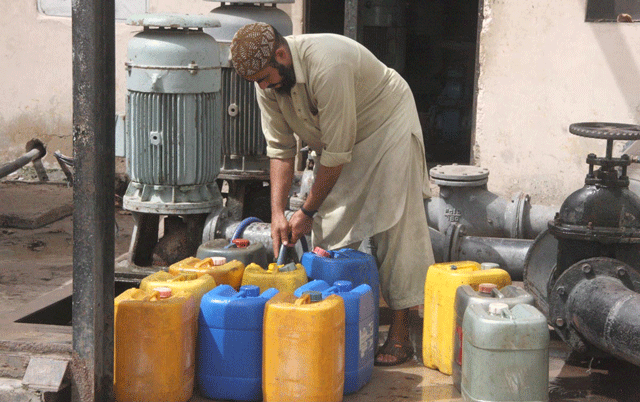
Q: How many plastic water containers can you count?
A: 12